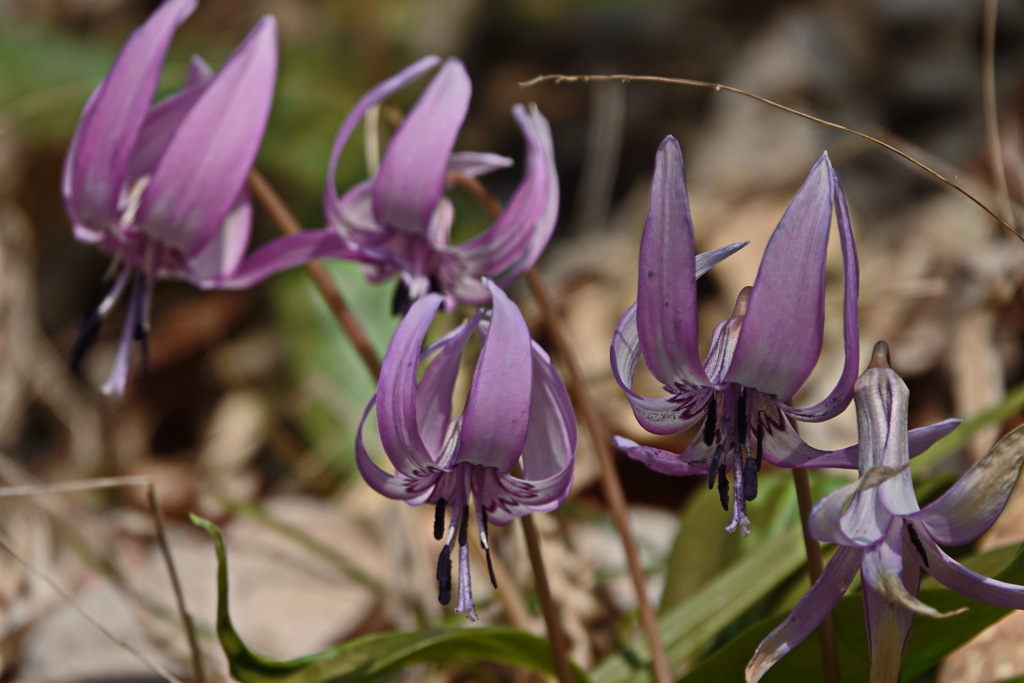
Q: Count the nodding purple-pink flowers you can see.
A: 5